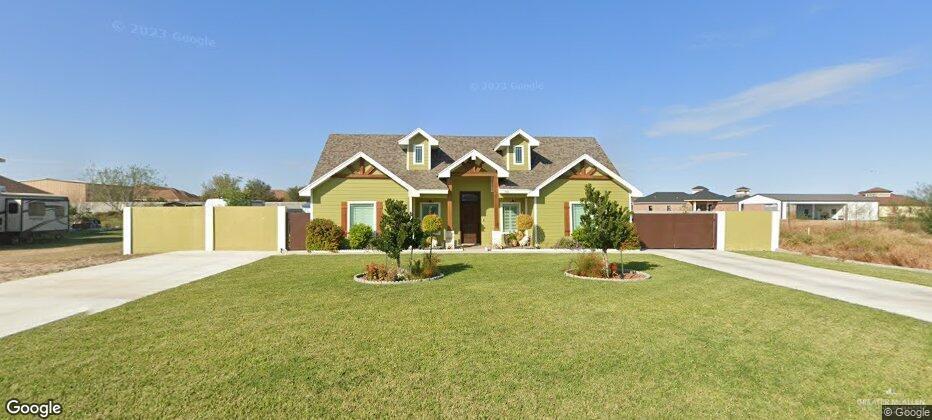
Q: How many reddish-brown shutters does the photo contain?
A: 3